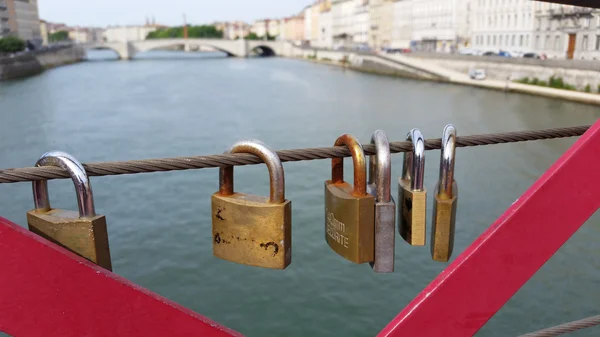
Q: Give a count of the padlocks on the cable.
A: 6